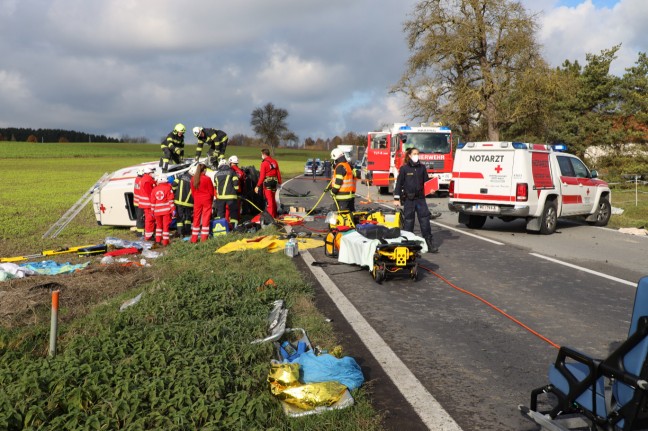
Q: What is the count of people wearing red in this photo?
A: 6